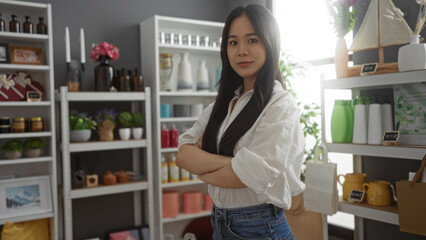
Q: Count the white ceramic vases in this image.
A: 3